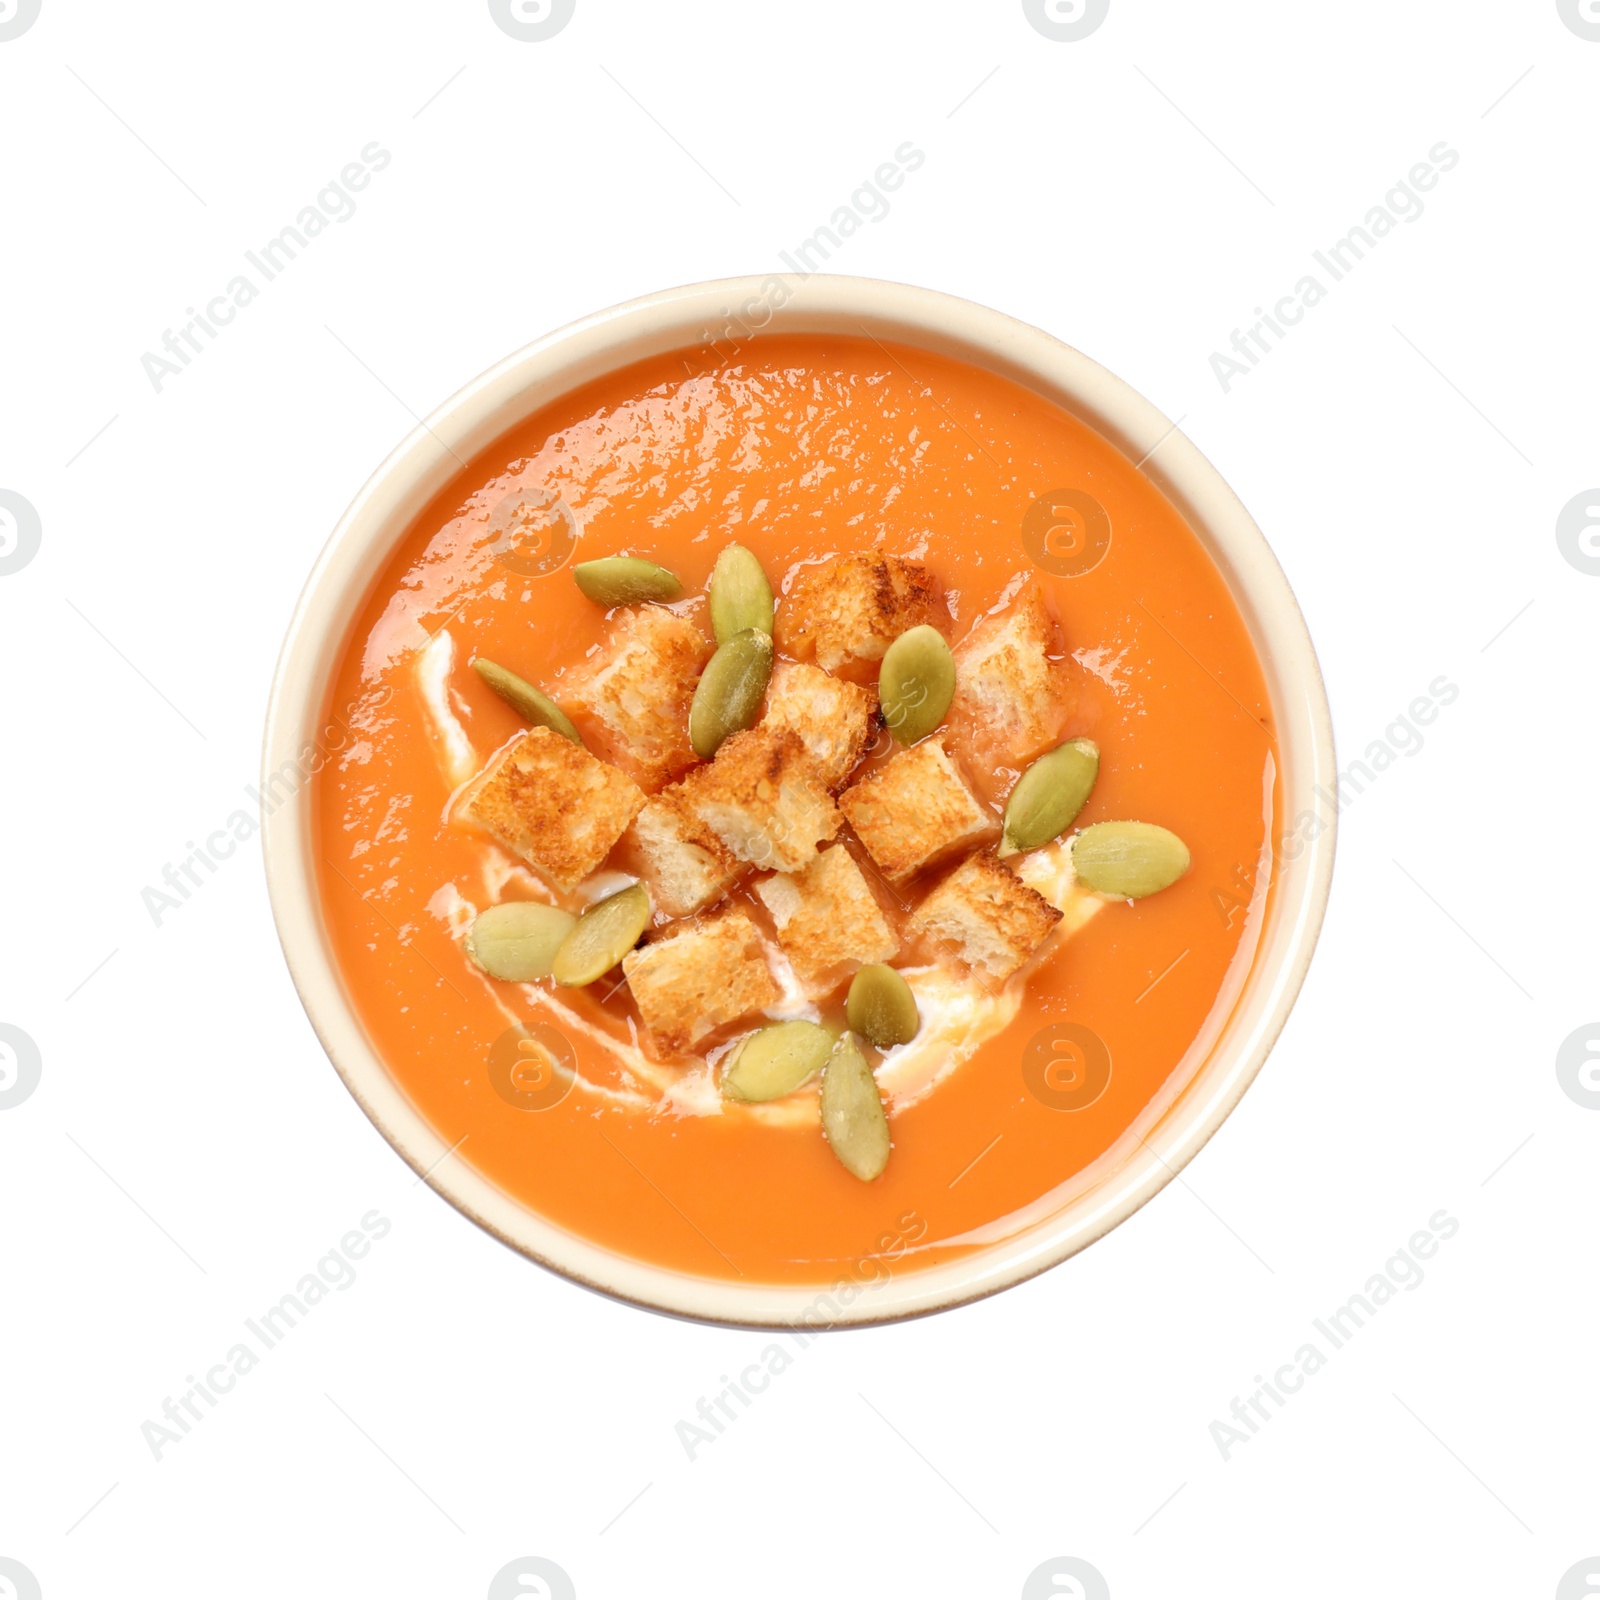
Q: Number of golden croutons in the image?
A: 11